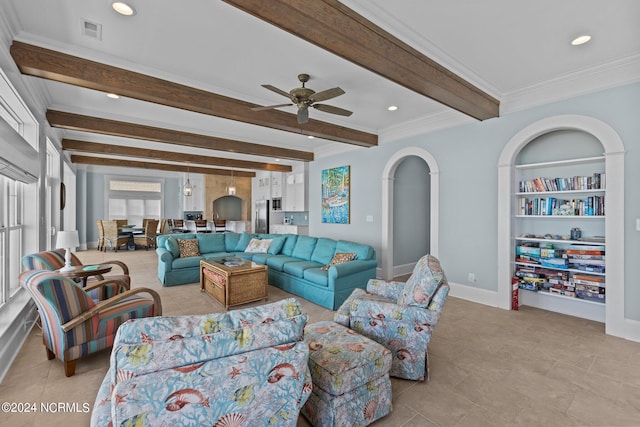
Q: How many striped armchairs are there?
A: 2